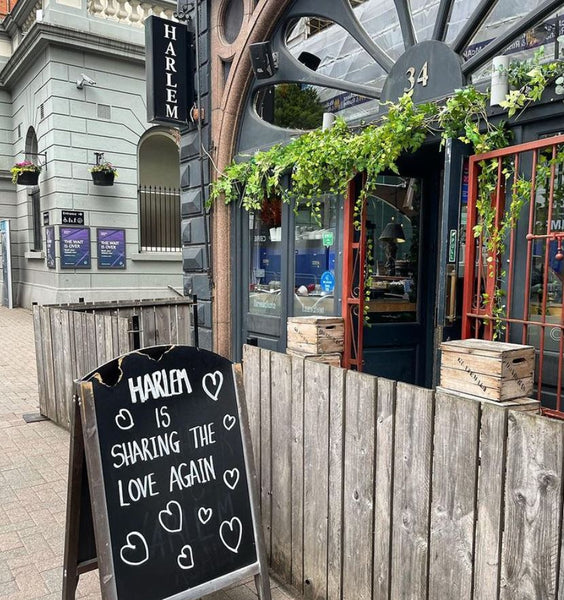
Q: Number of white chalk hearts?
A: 9